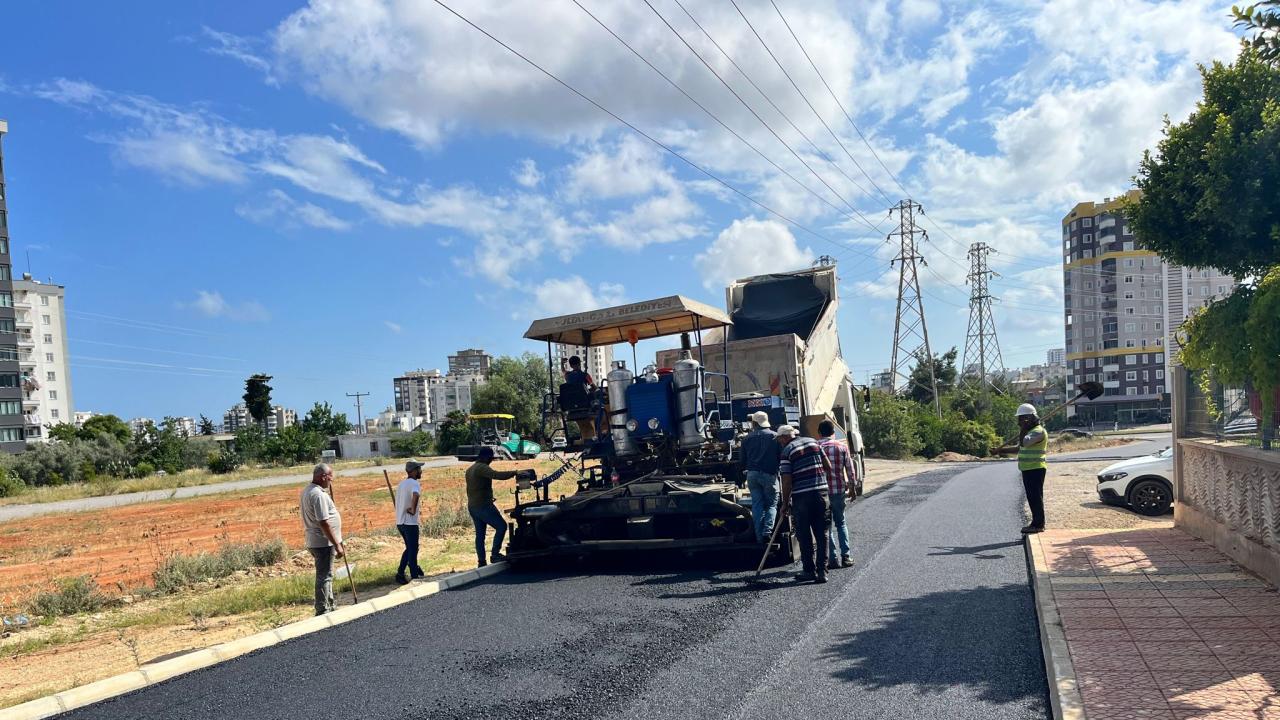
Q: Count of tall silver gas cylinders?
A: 2